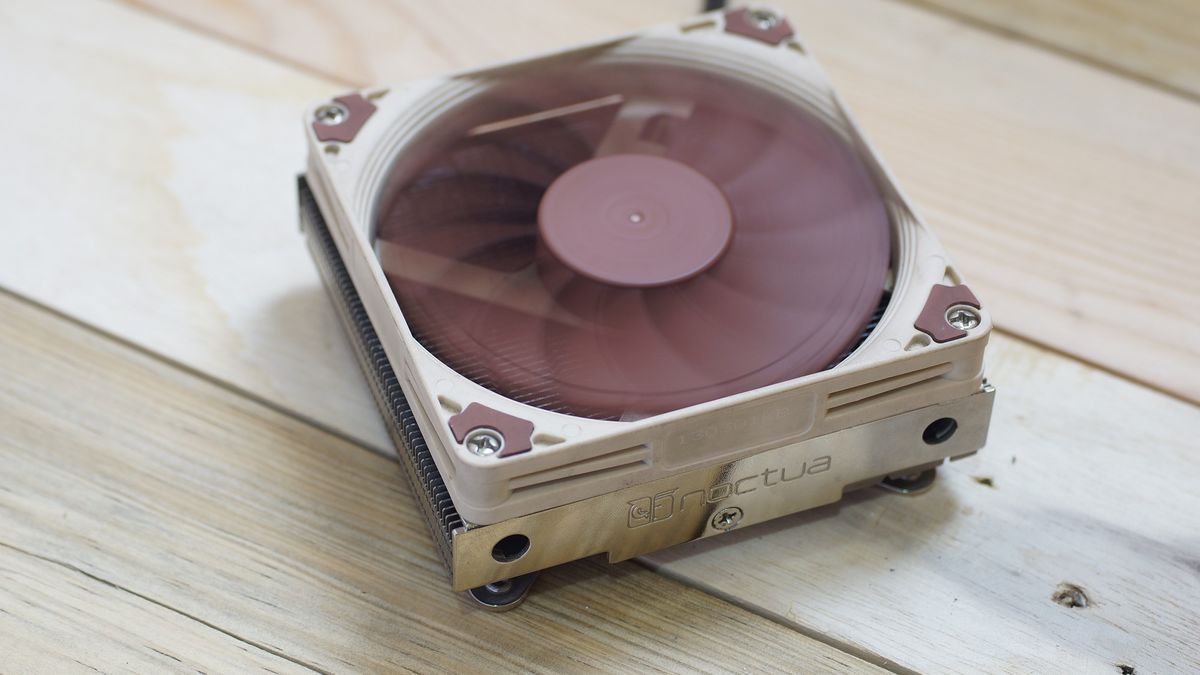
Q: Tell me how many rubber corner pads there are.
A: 4